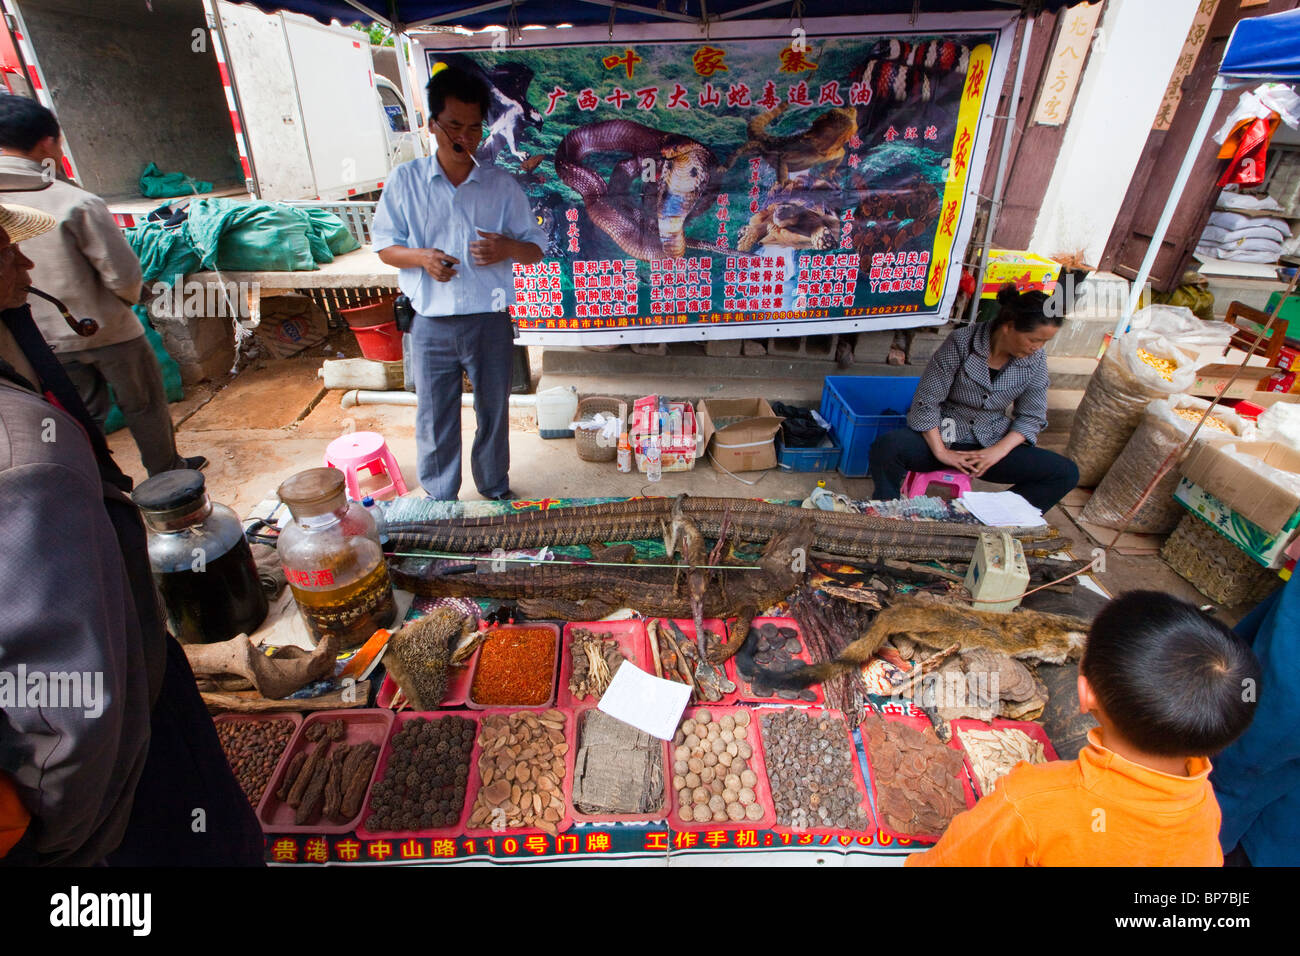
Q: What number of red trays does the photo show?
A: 14